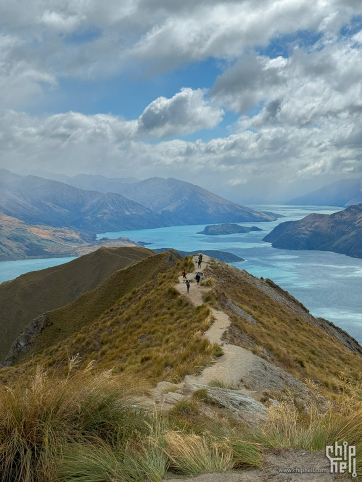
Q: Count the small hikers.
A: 5